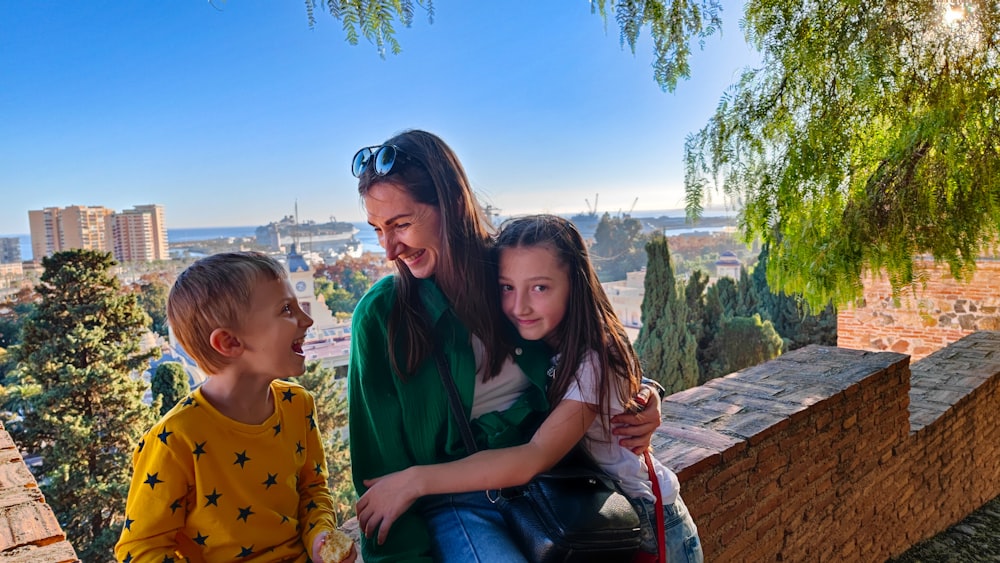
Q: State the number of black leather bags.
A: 1